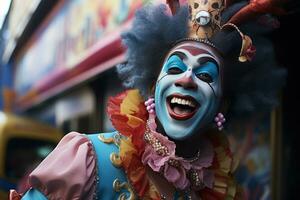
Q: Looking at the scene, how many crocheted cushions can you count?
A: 0